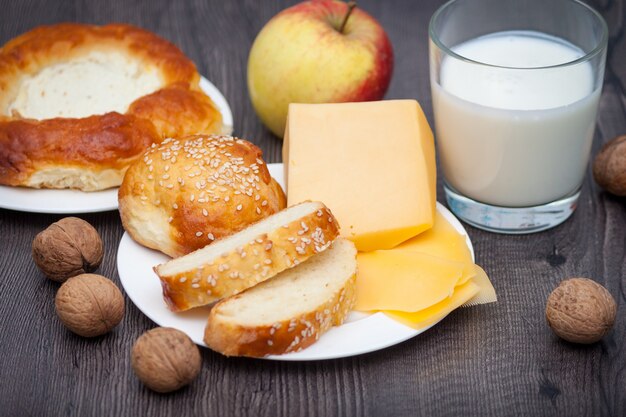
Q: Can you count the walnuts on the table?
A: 5